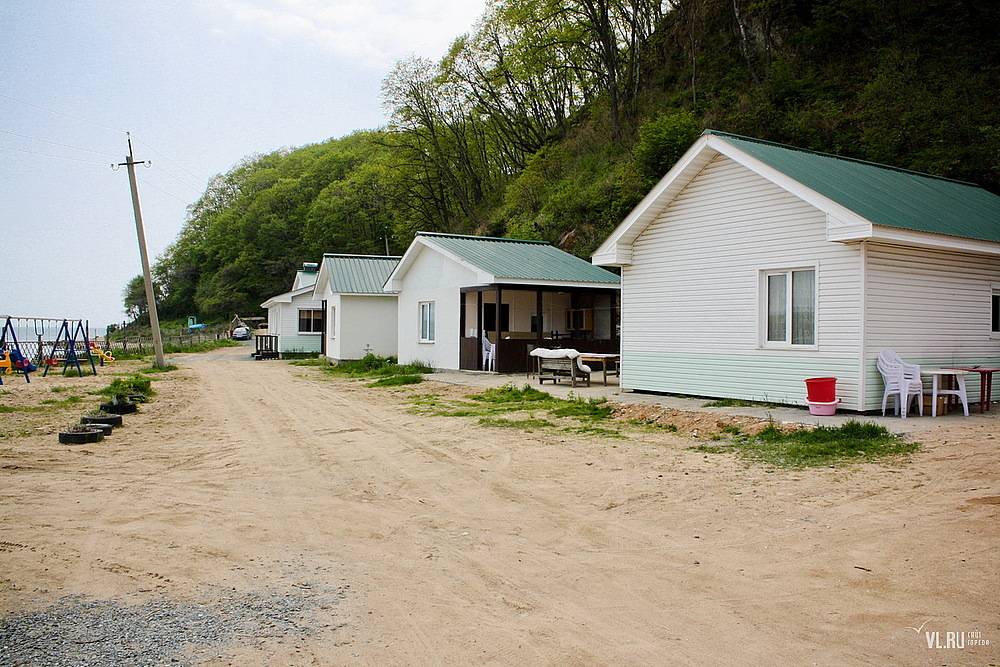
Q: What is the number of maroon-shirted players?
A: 0